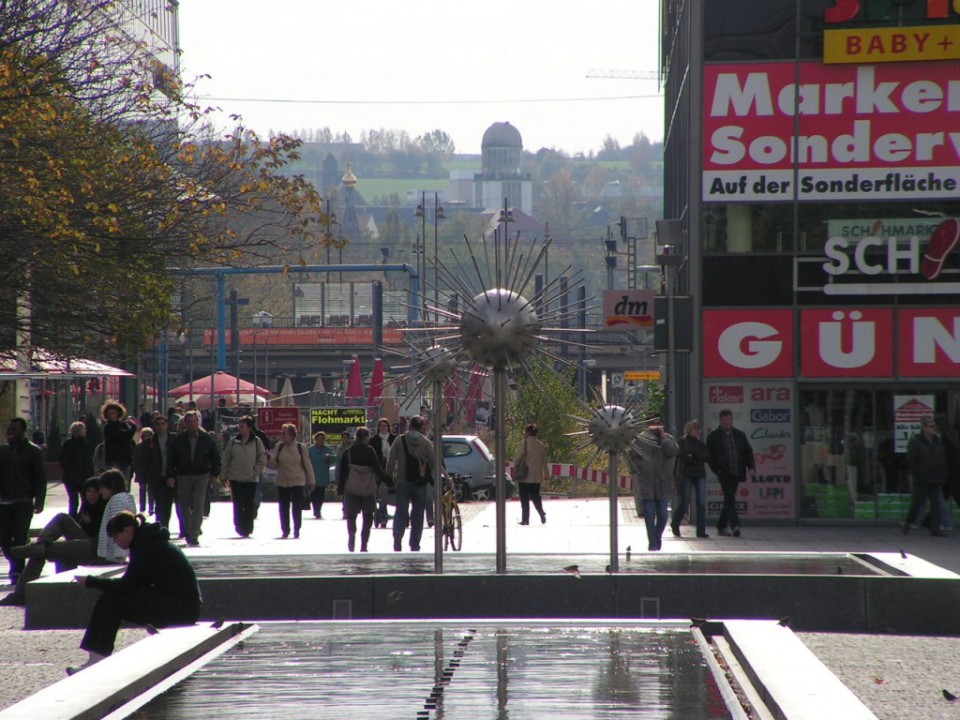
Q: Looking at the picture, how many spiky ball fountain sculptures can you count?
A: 3